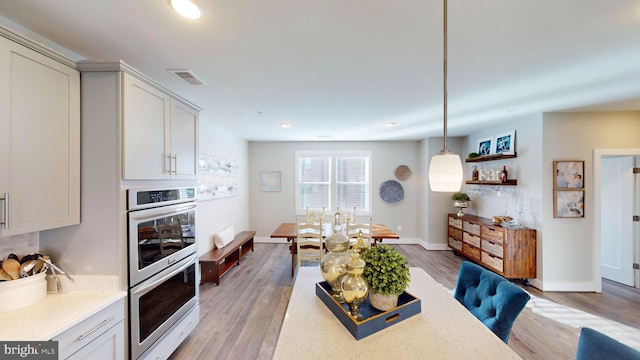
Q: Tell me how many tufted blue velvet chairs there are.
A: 2